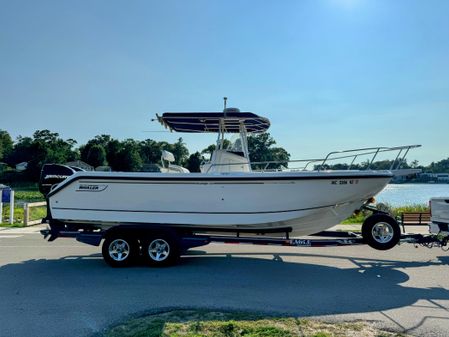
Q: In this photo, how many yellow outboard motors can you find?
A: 0